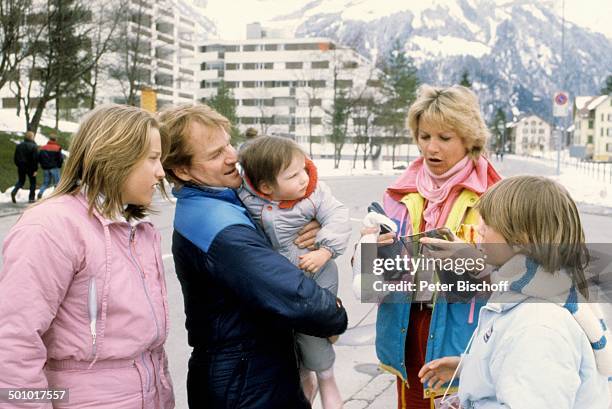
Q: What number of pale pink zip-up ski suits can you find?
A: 1